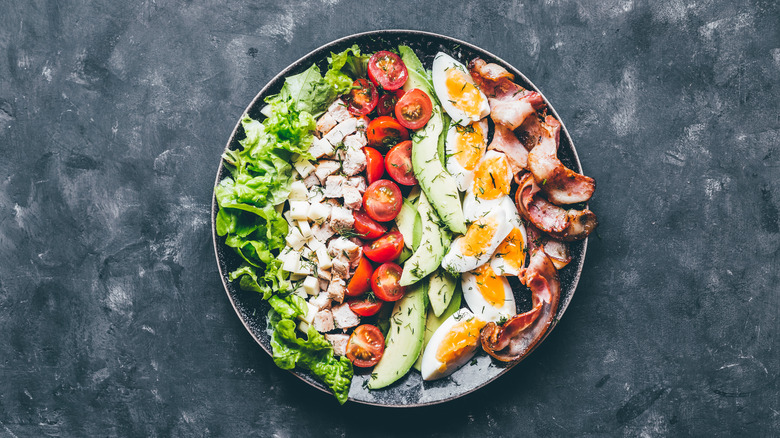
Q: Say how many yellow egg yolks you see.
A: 7